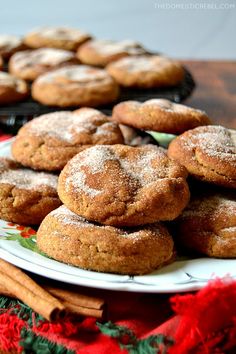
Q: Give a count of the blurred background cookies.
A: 7